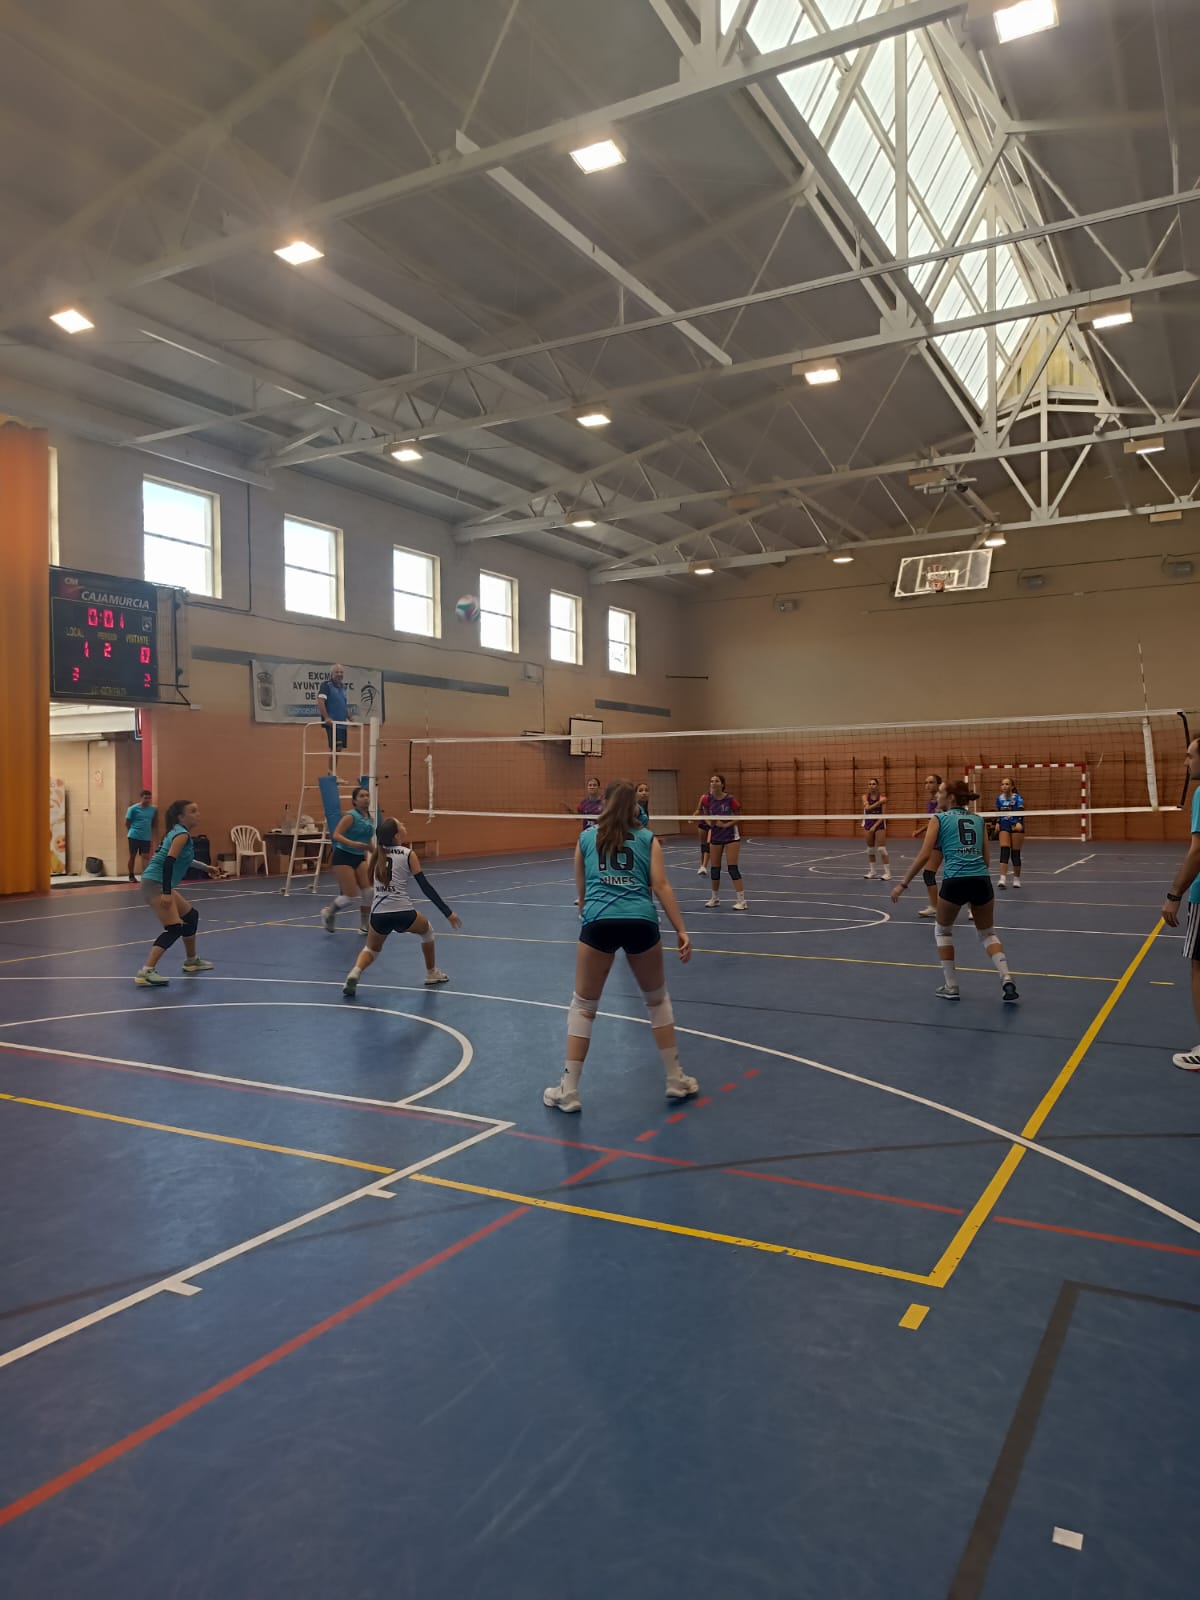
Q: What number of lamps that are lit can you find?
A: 13